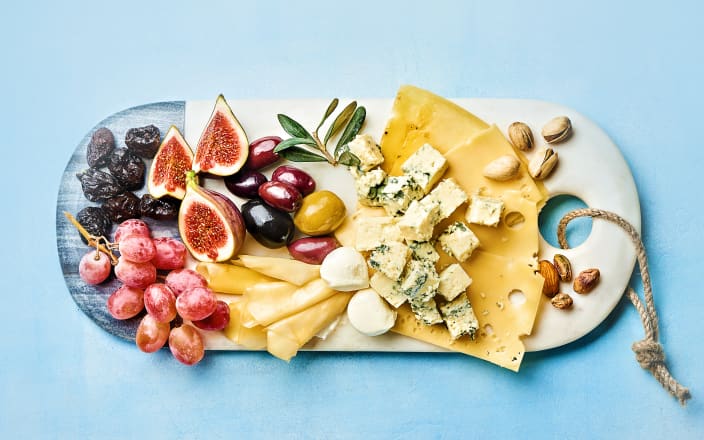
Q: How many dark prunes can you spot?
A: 7